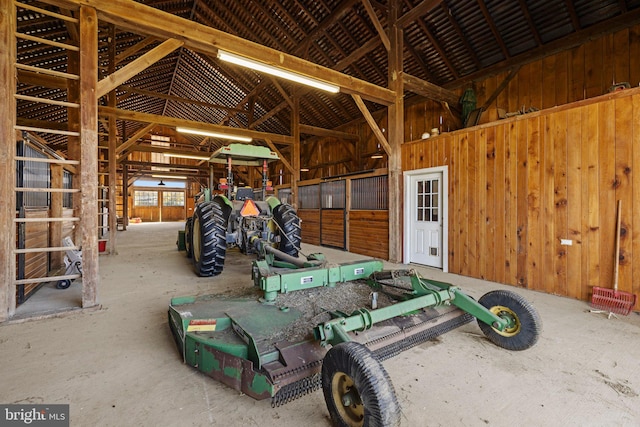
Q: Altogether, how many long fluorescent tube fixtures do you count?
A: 4